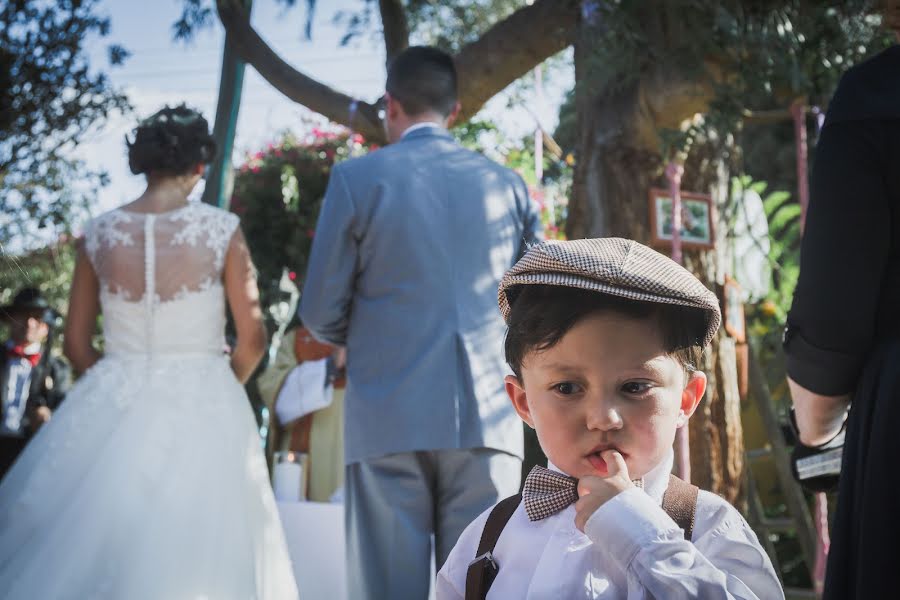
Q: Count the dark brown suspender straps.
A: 2